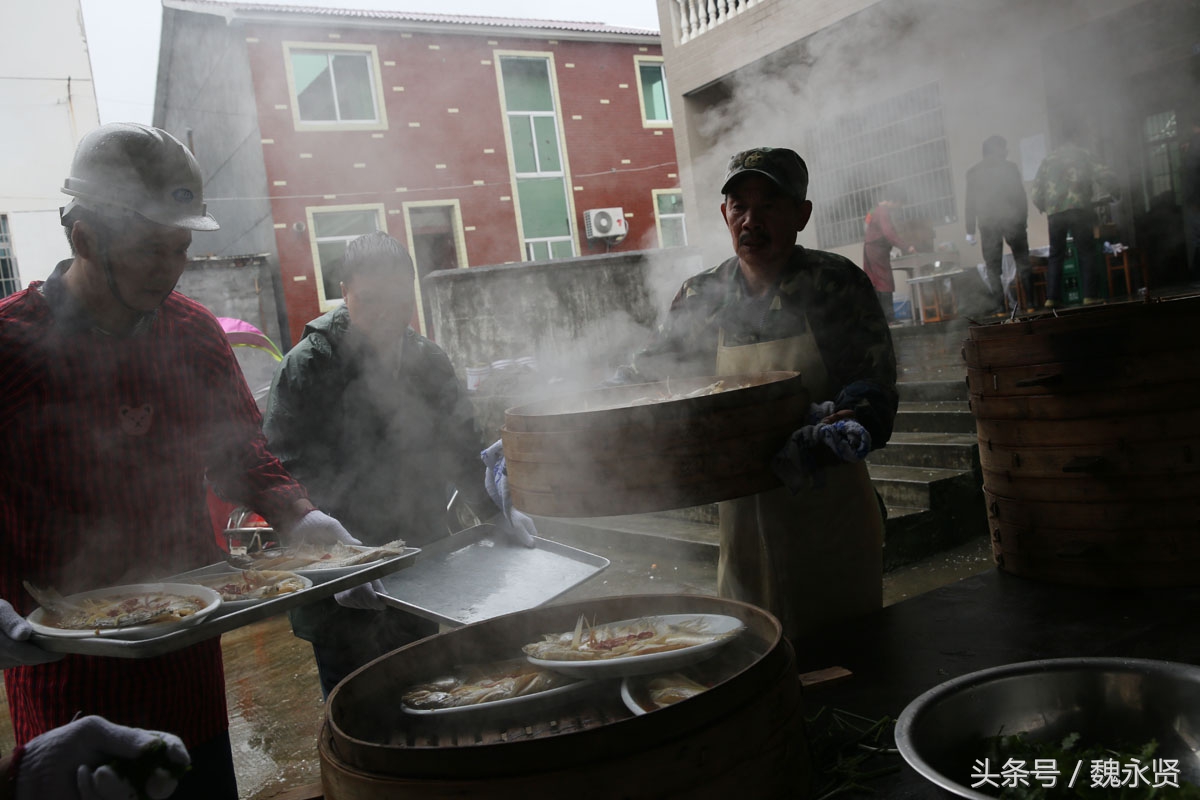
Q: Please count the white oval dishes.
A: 6